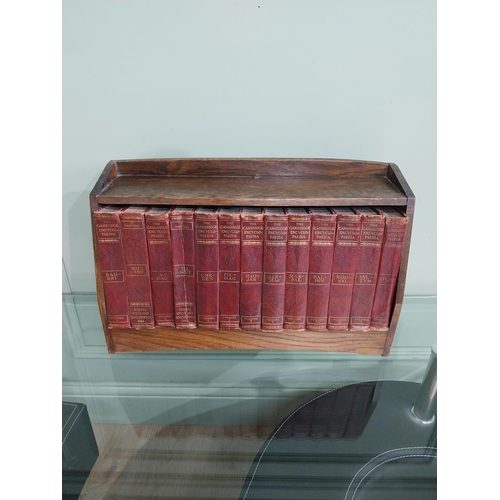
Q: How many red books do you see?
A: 13